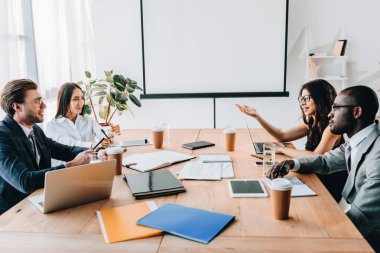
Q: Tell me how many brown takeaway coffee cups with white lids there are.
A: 4